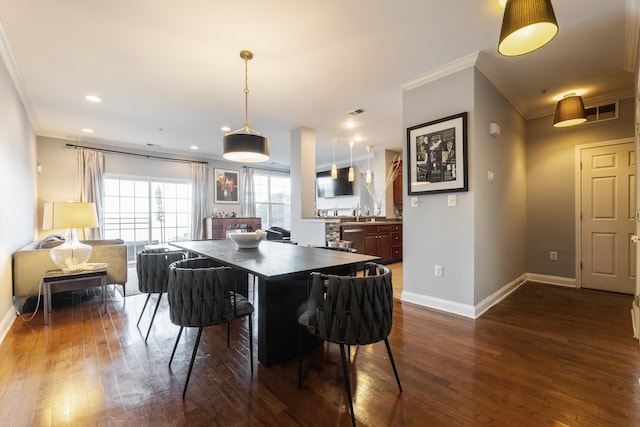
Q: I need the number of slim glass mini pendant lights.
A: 3